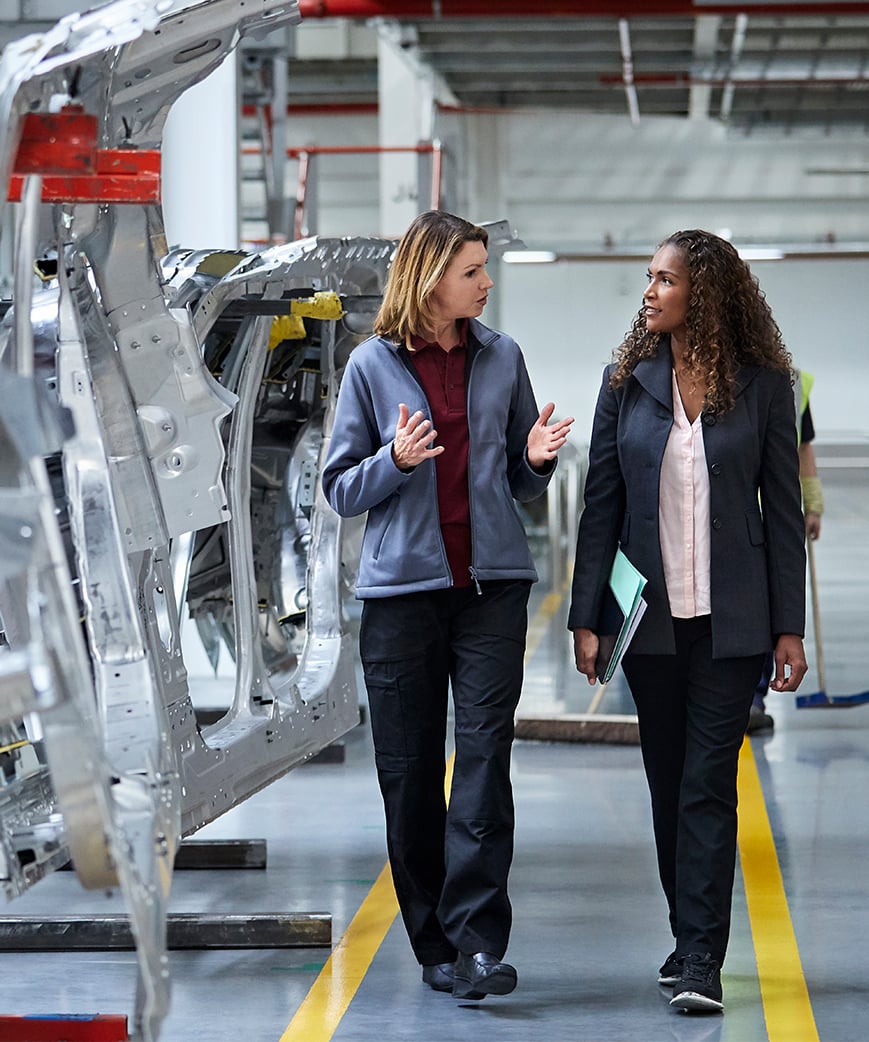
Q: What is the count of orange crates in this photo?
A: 0